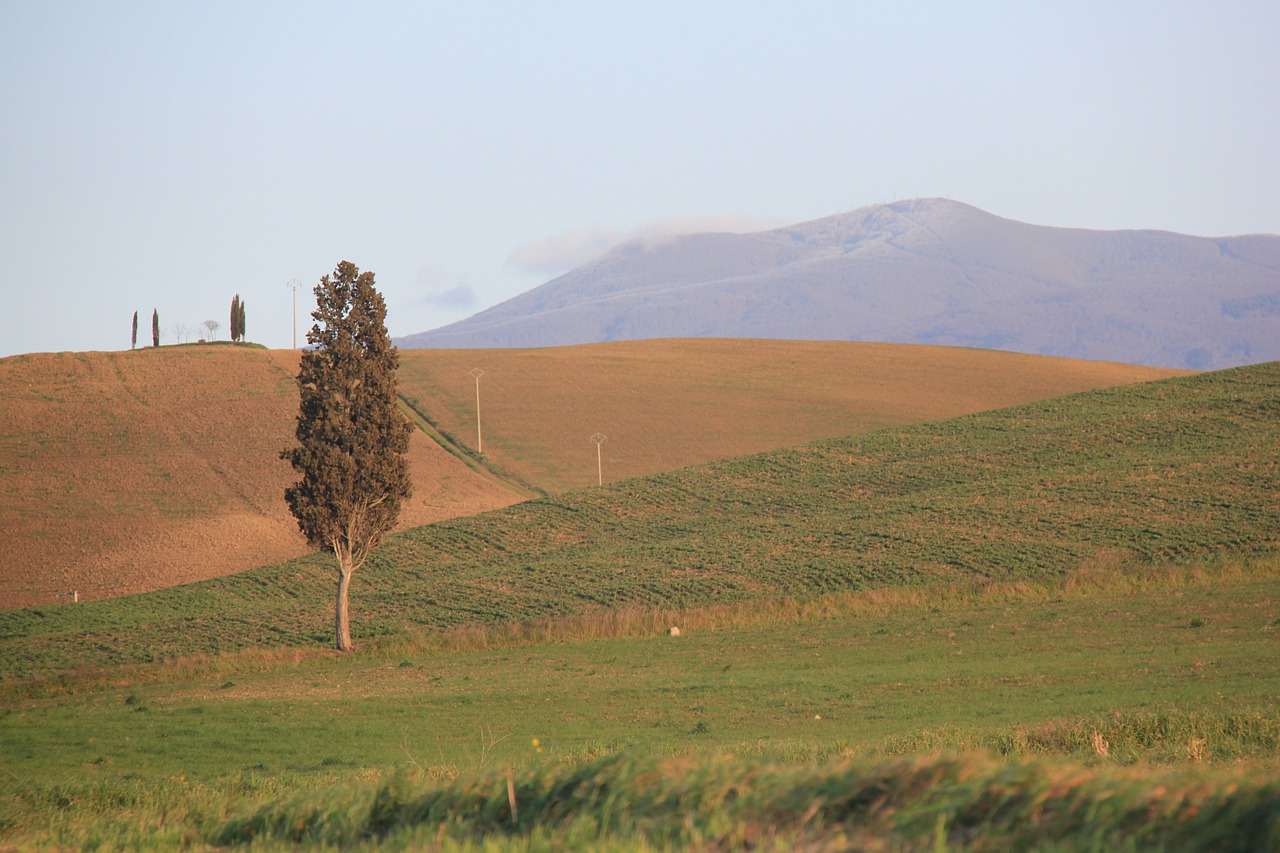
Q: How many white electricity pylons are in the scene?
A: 3